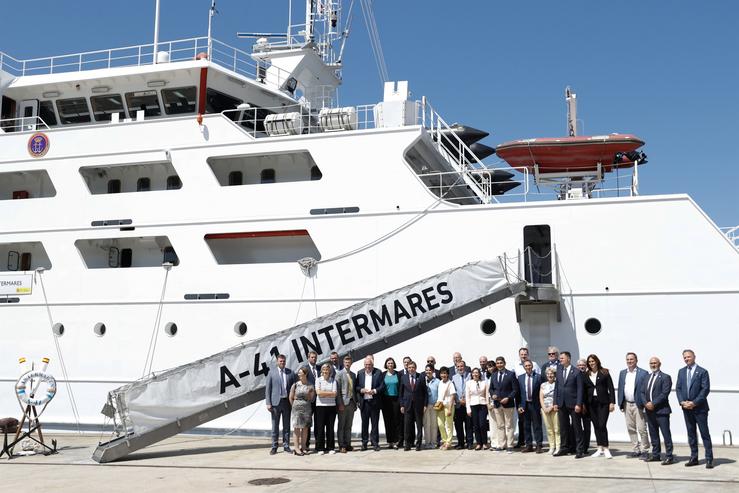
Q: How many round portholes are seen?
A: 6